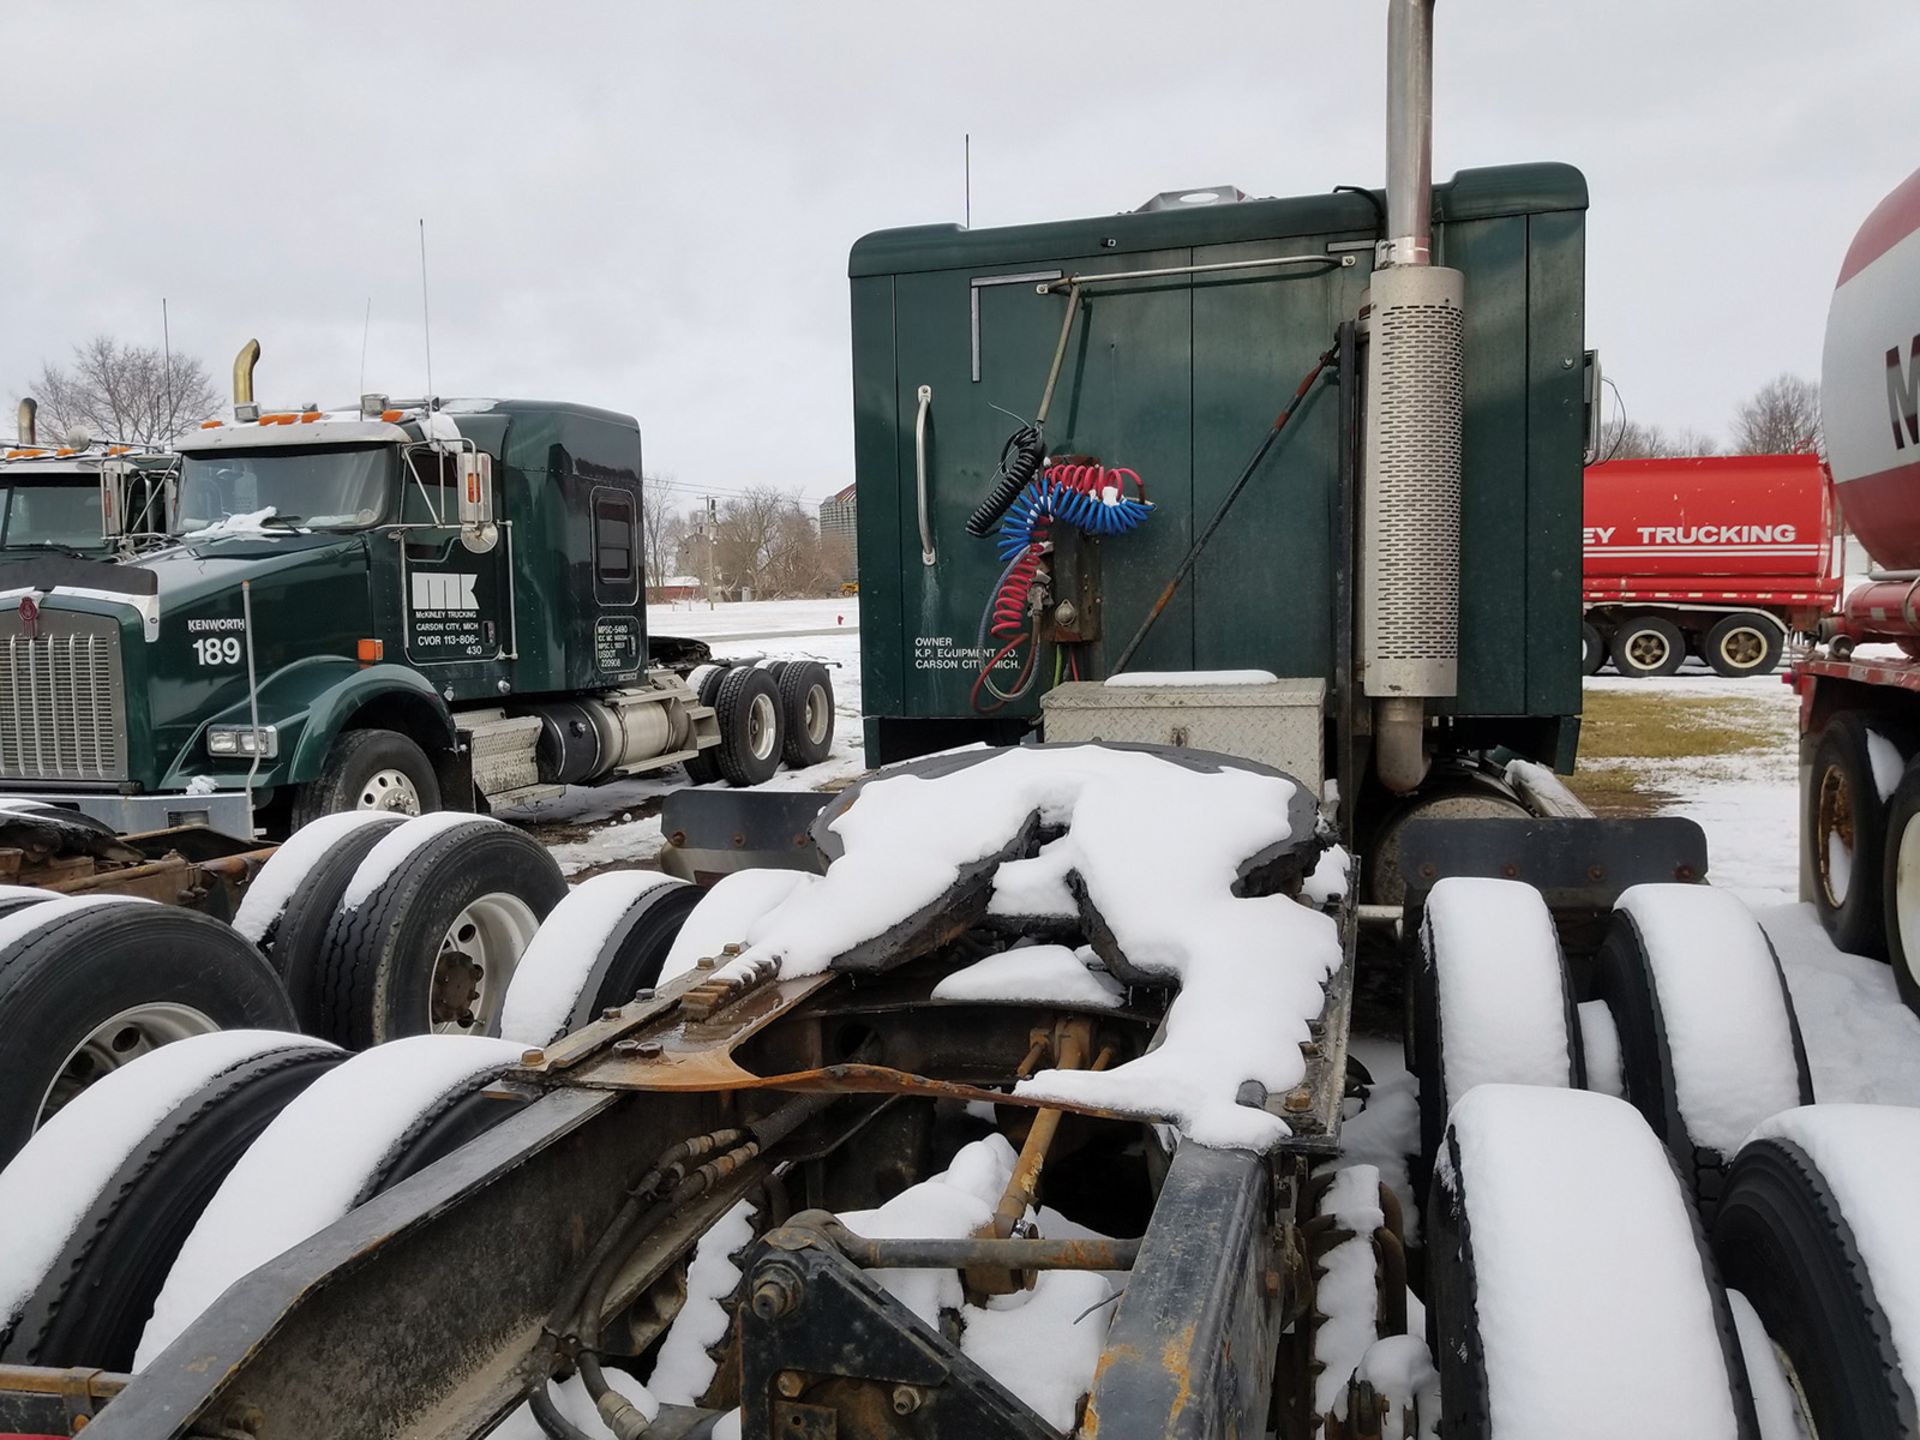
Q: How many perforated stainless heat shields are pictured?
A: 1